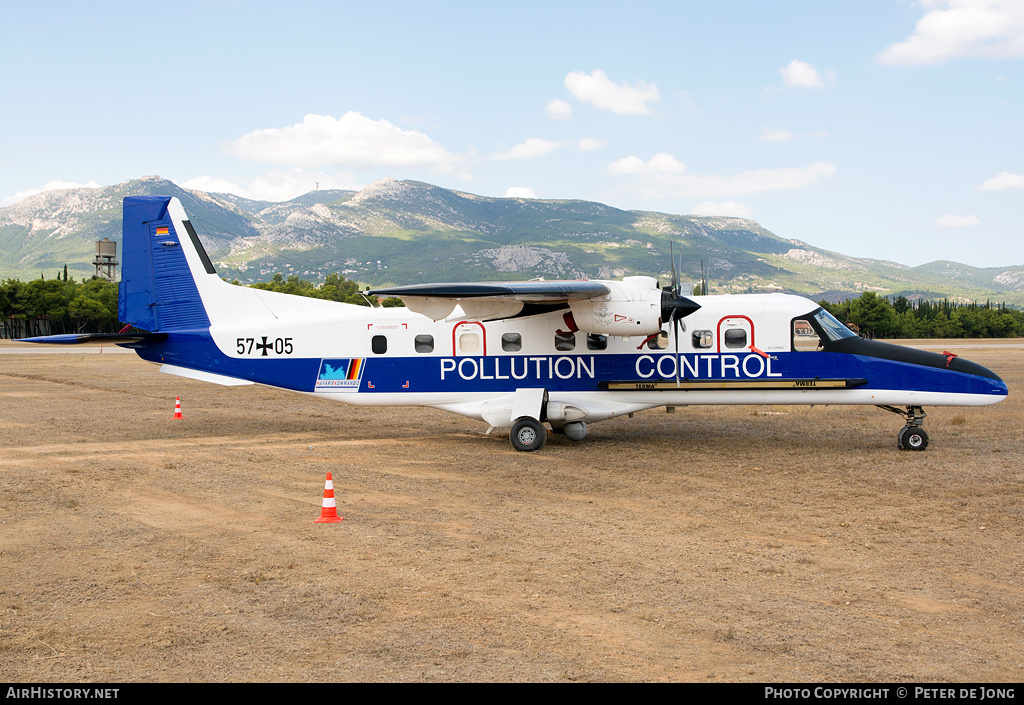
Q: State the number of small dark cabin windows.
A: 8